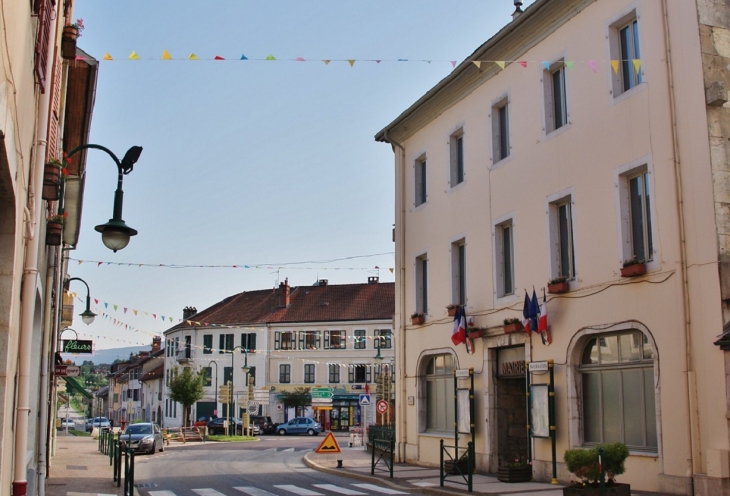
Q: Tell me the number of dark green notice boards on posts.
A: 2